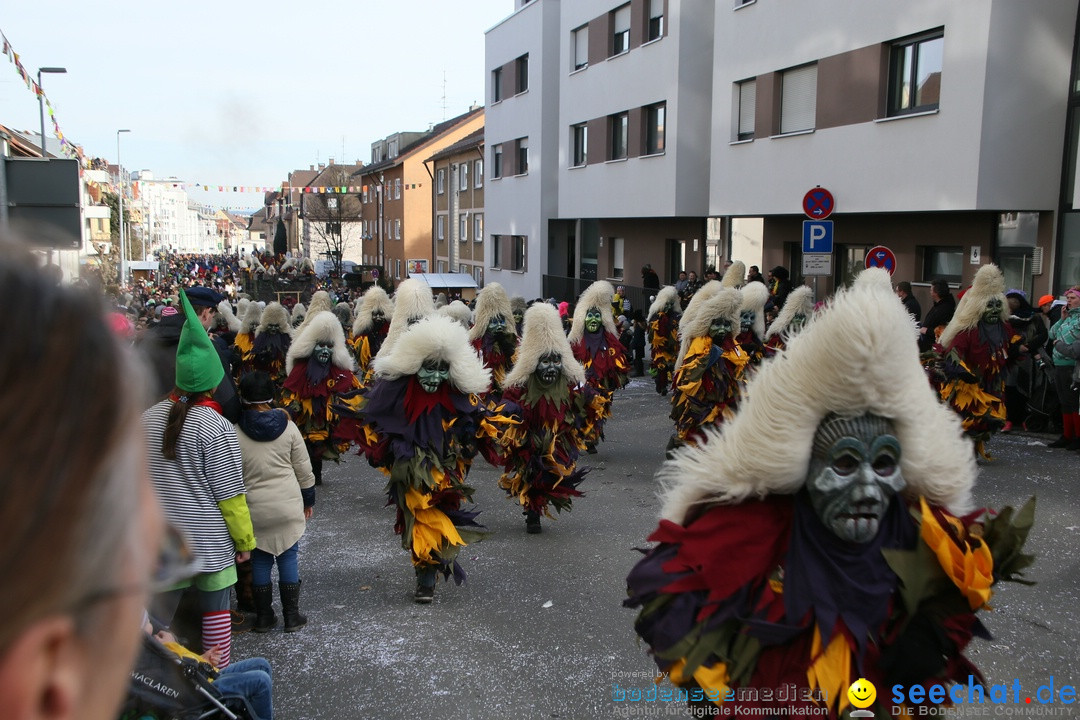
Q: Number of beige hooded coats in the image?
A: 1